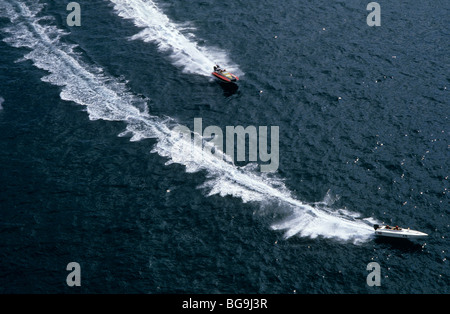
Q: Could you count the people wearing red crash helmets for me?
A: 2